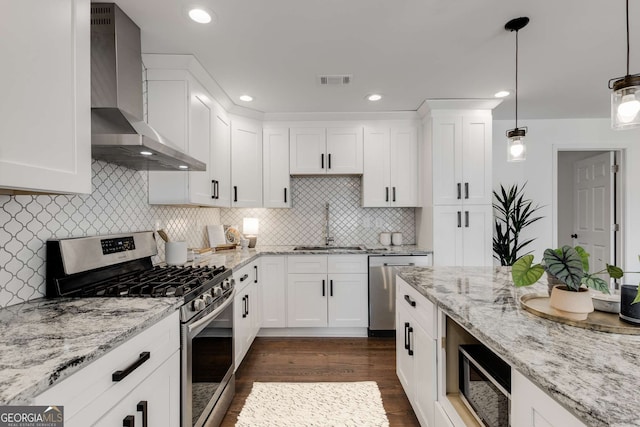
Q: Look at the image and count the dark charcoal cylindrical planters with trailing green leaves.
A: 1